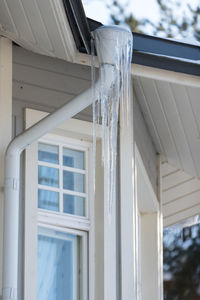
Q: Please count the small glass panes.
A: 6